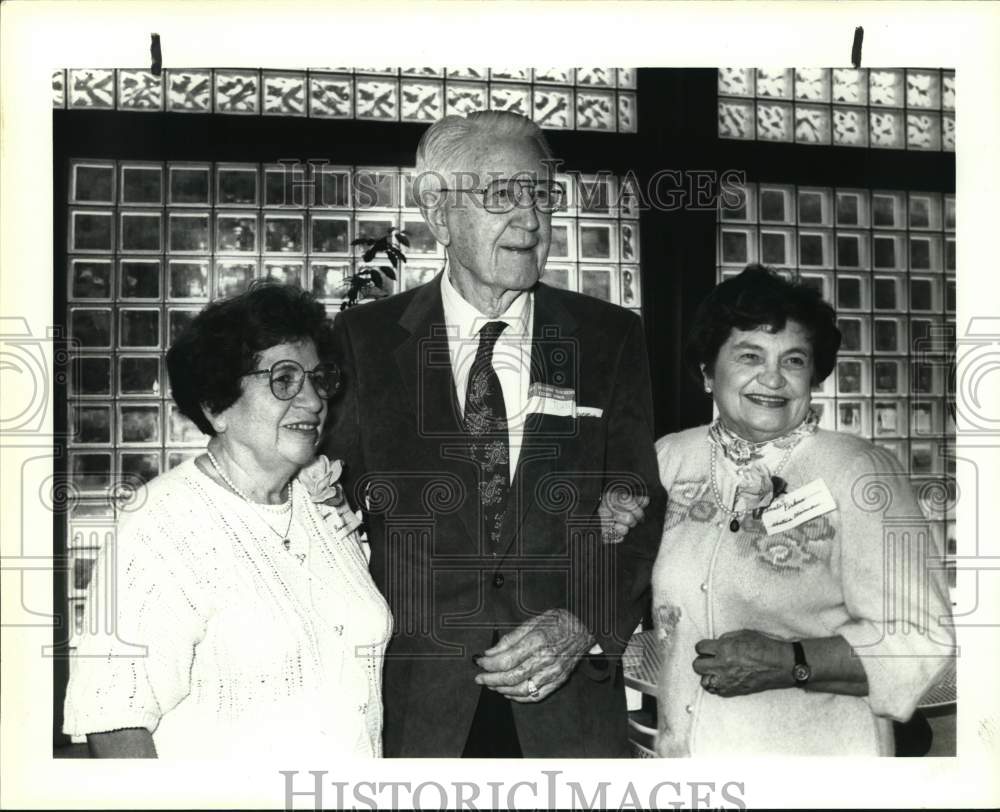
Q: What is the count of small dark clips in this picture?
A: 2